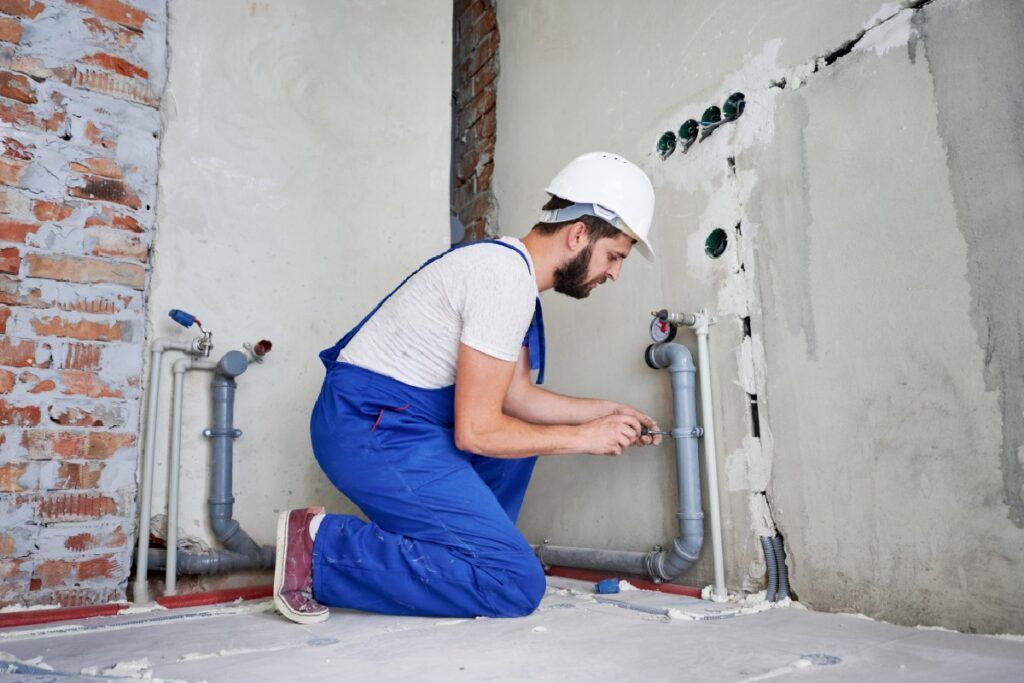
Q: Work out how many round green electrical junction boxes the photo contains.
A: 5